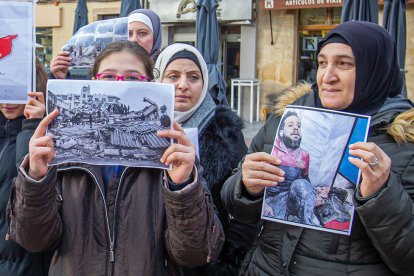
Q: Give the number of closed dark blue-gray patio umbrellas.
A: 5